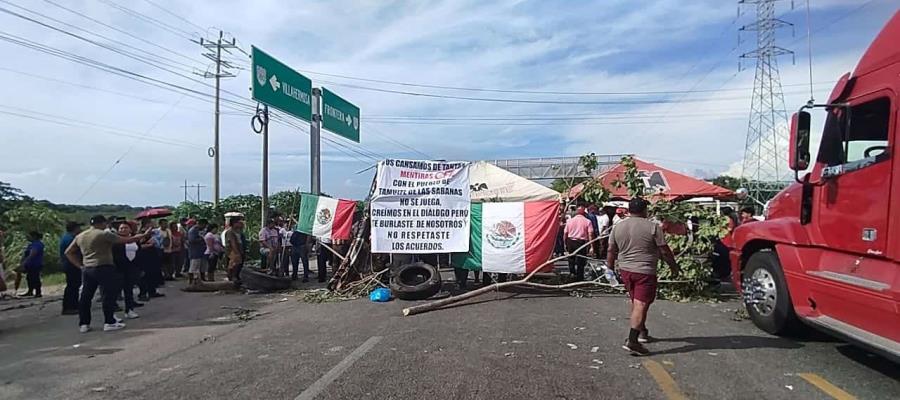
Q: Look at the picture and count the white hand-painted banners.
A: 1